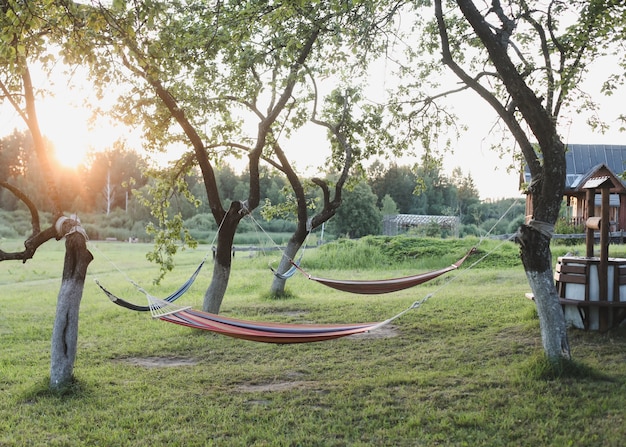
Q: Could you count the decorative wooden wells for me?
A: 1